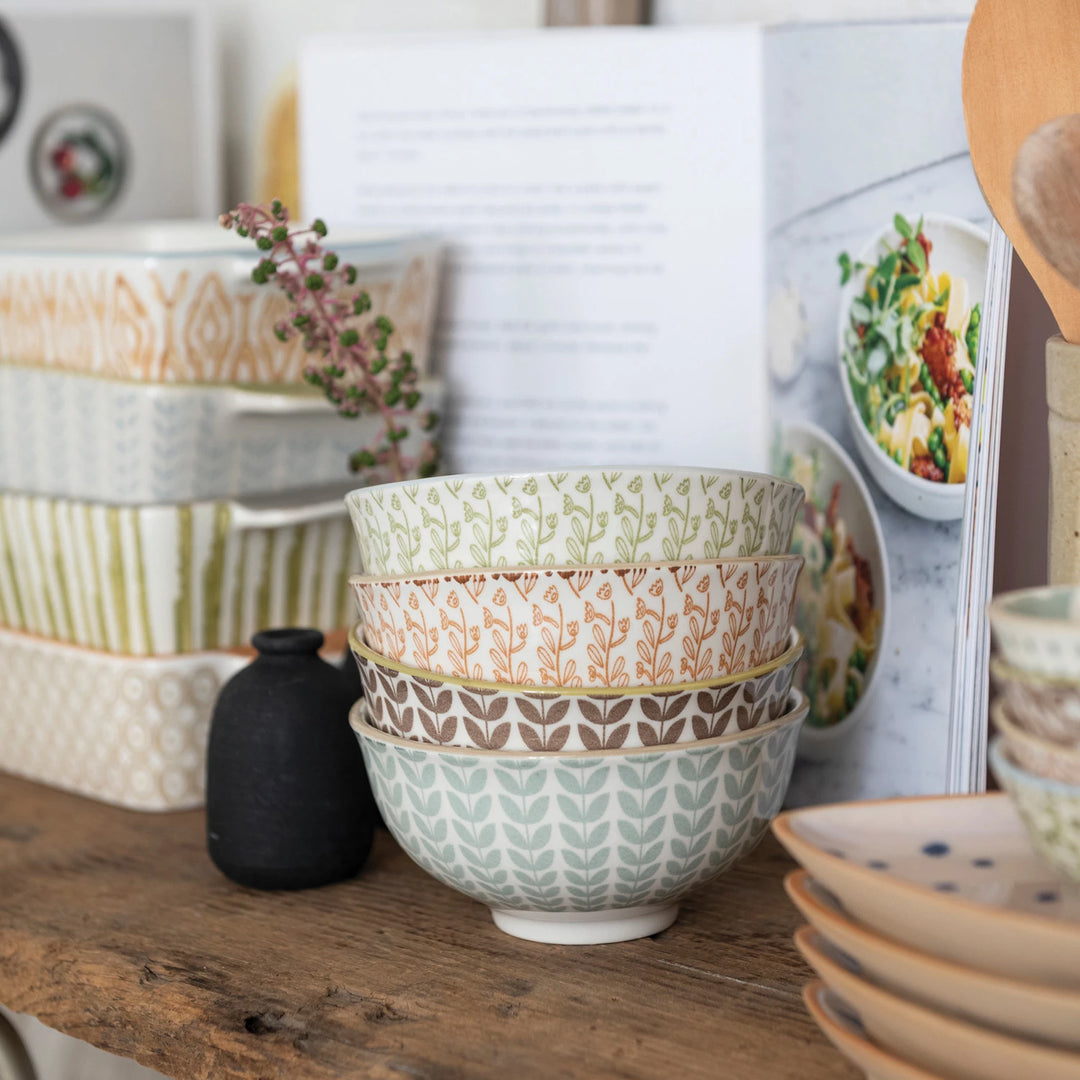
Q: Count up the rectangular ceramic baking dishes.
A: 4